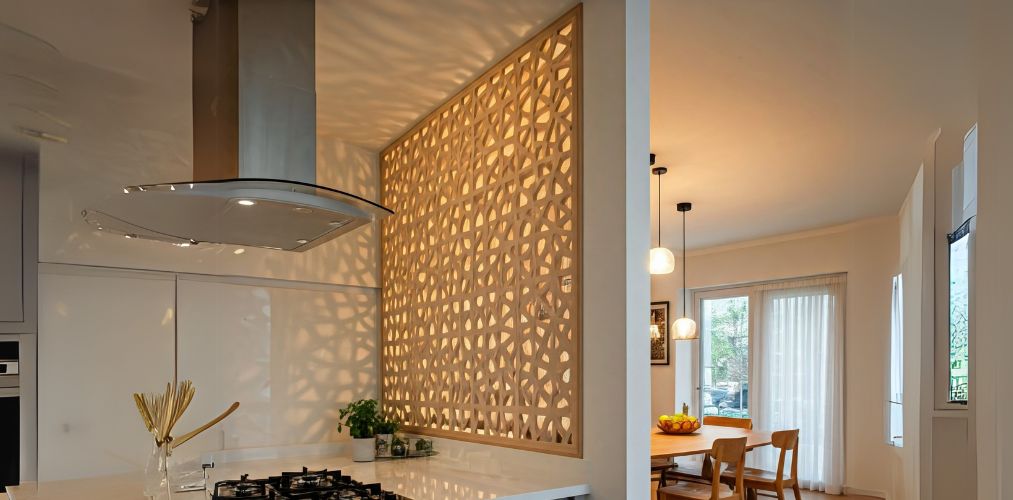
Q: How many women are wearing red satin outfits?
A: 0